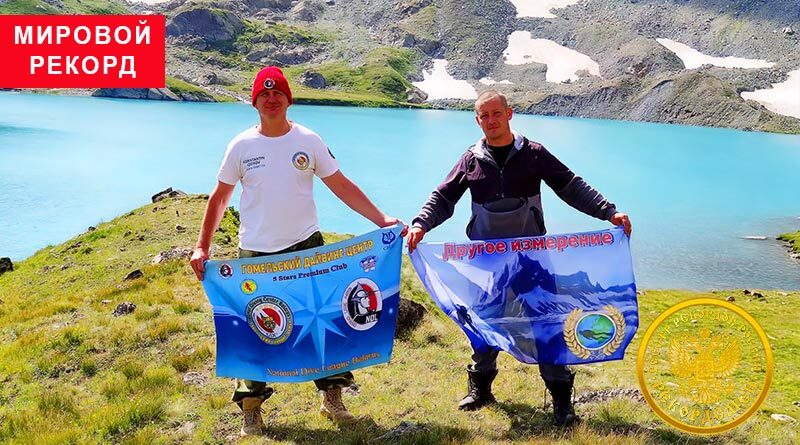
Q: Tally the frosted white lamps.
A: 0